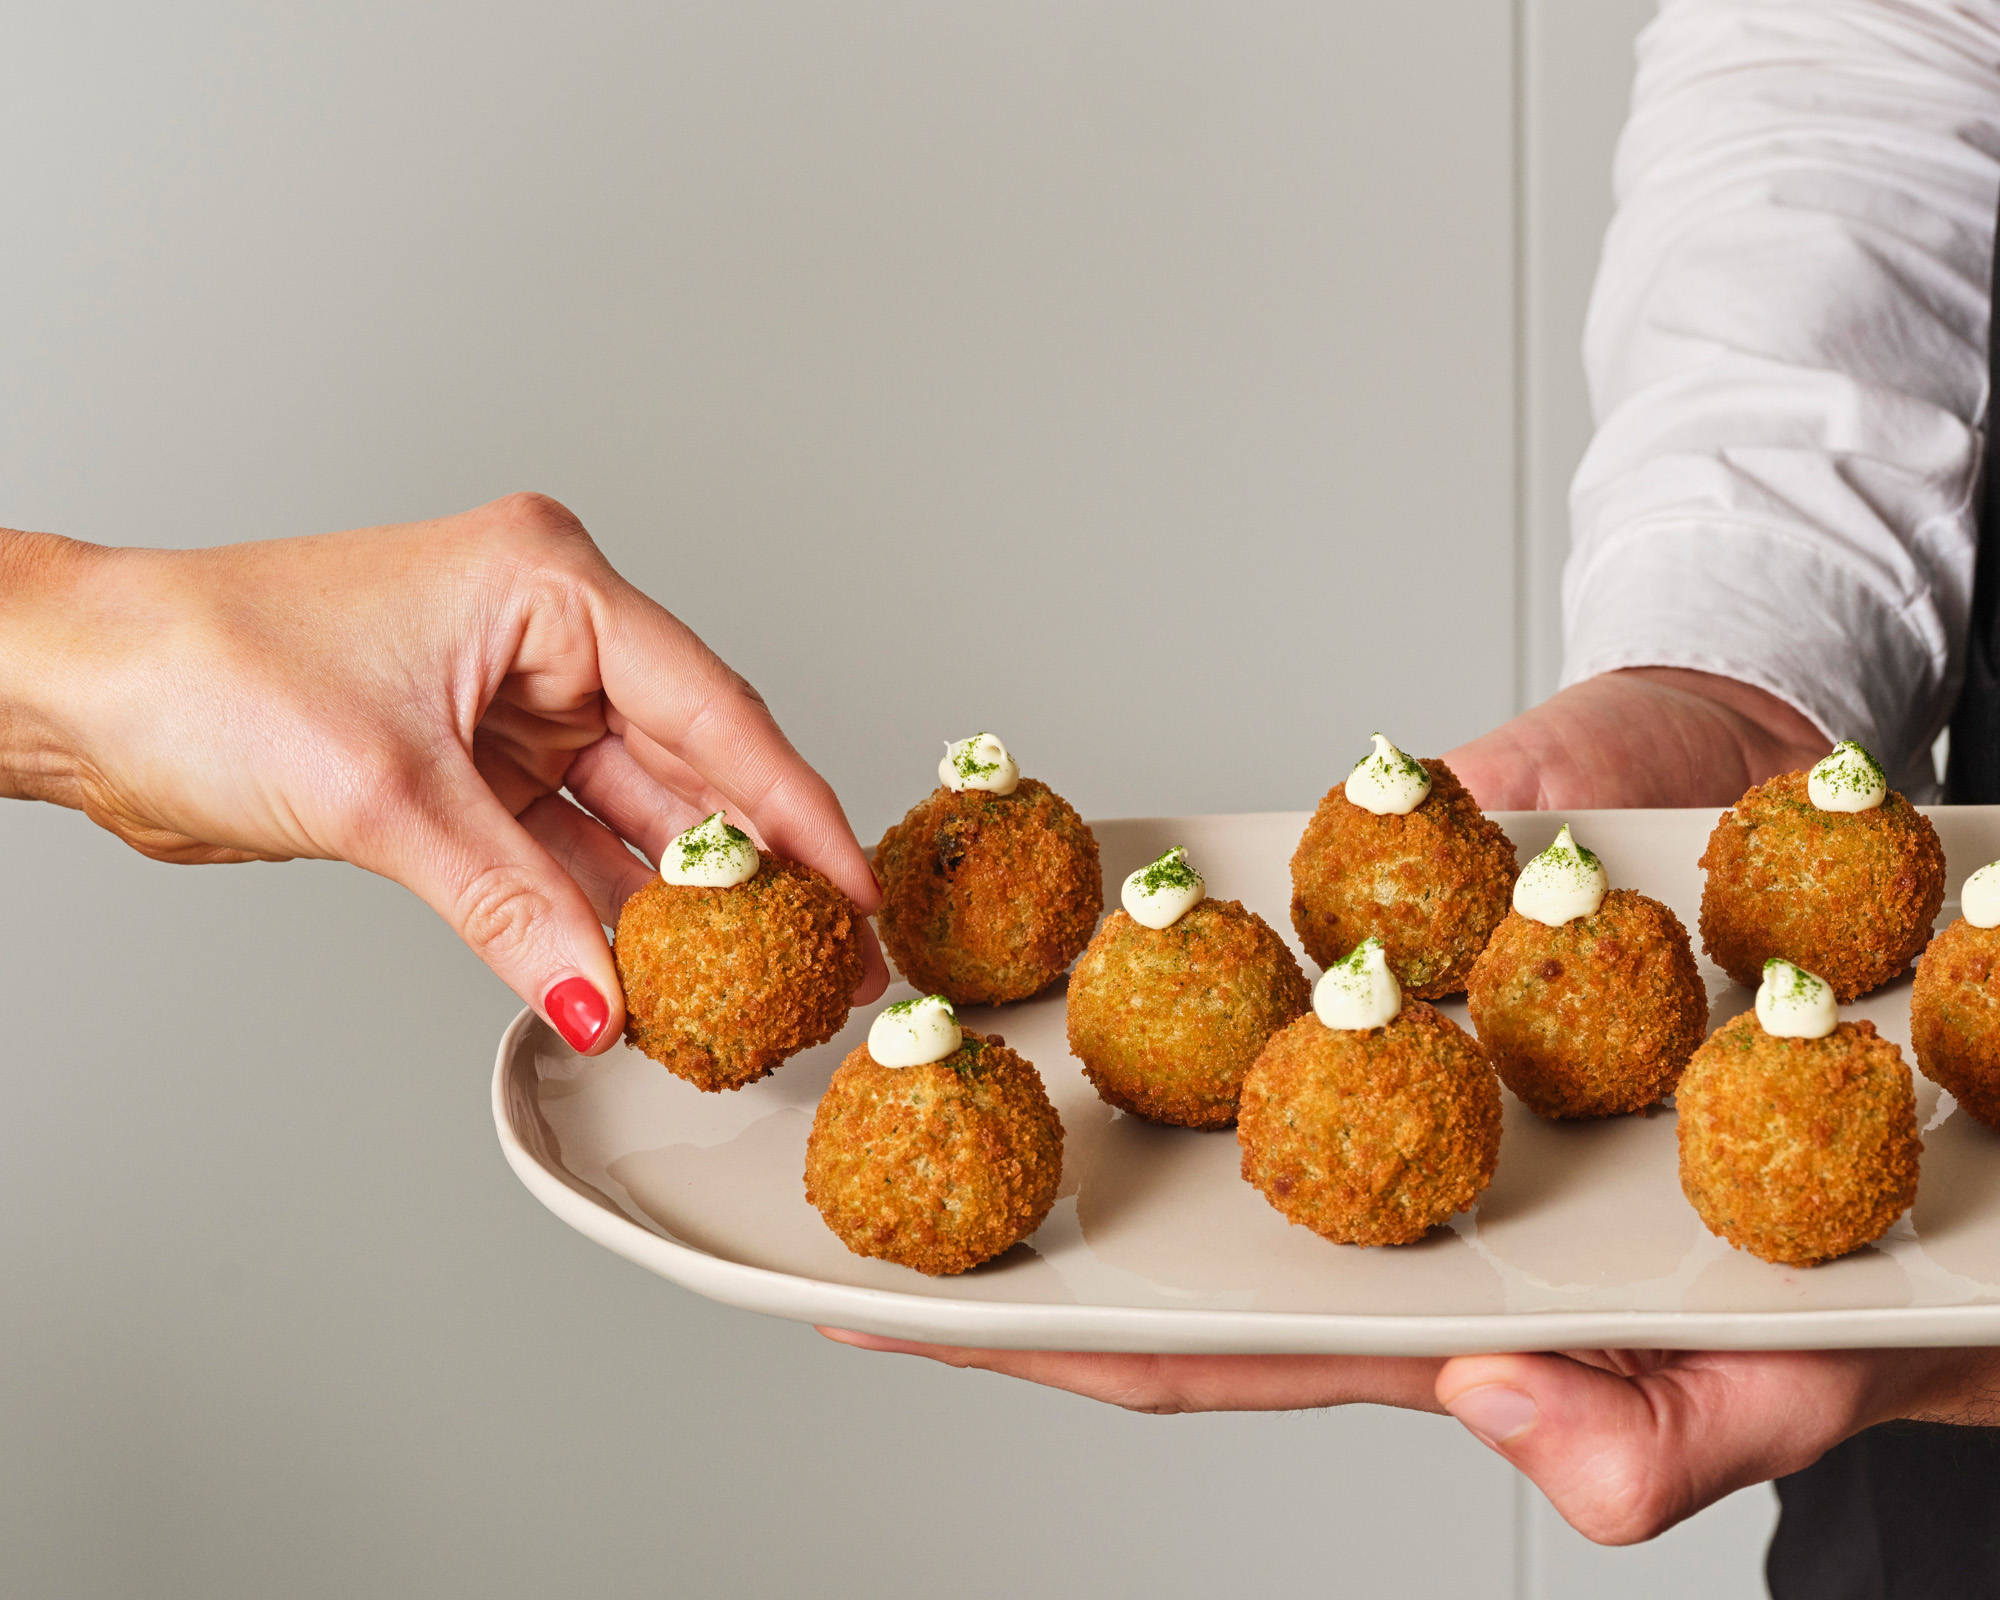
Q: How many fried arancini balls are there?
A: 10